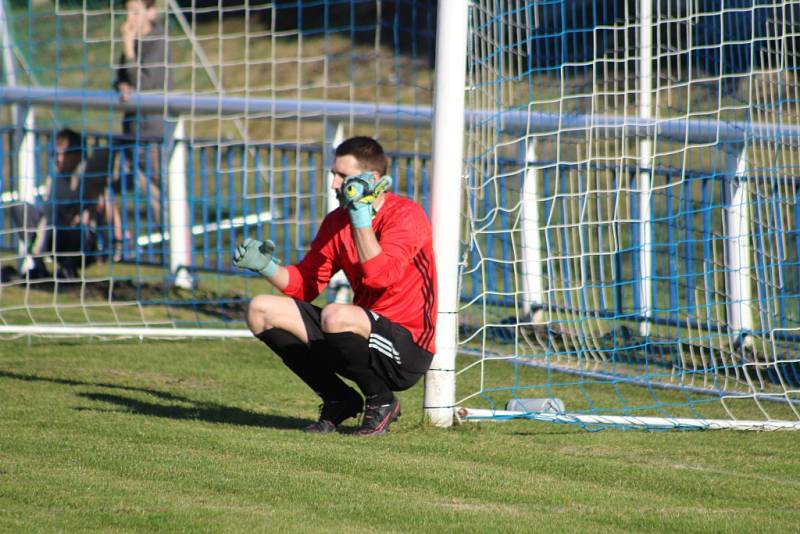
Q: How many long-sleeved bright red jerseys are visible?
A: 1